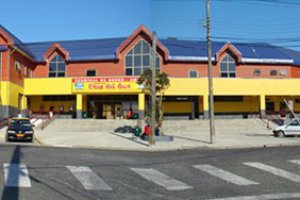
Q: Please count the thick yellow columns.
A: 5